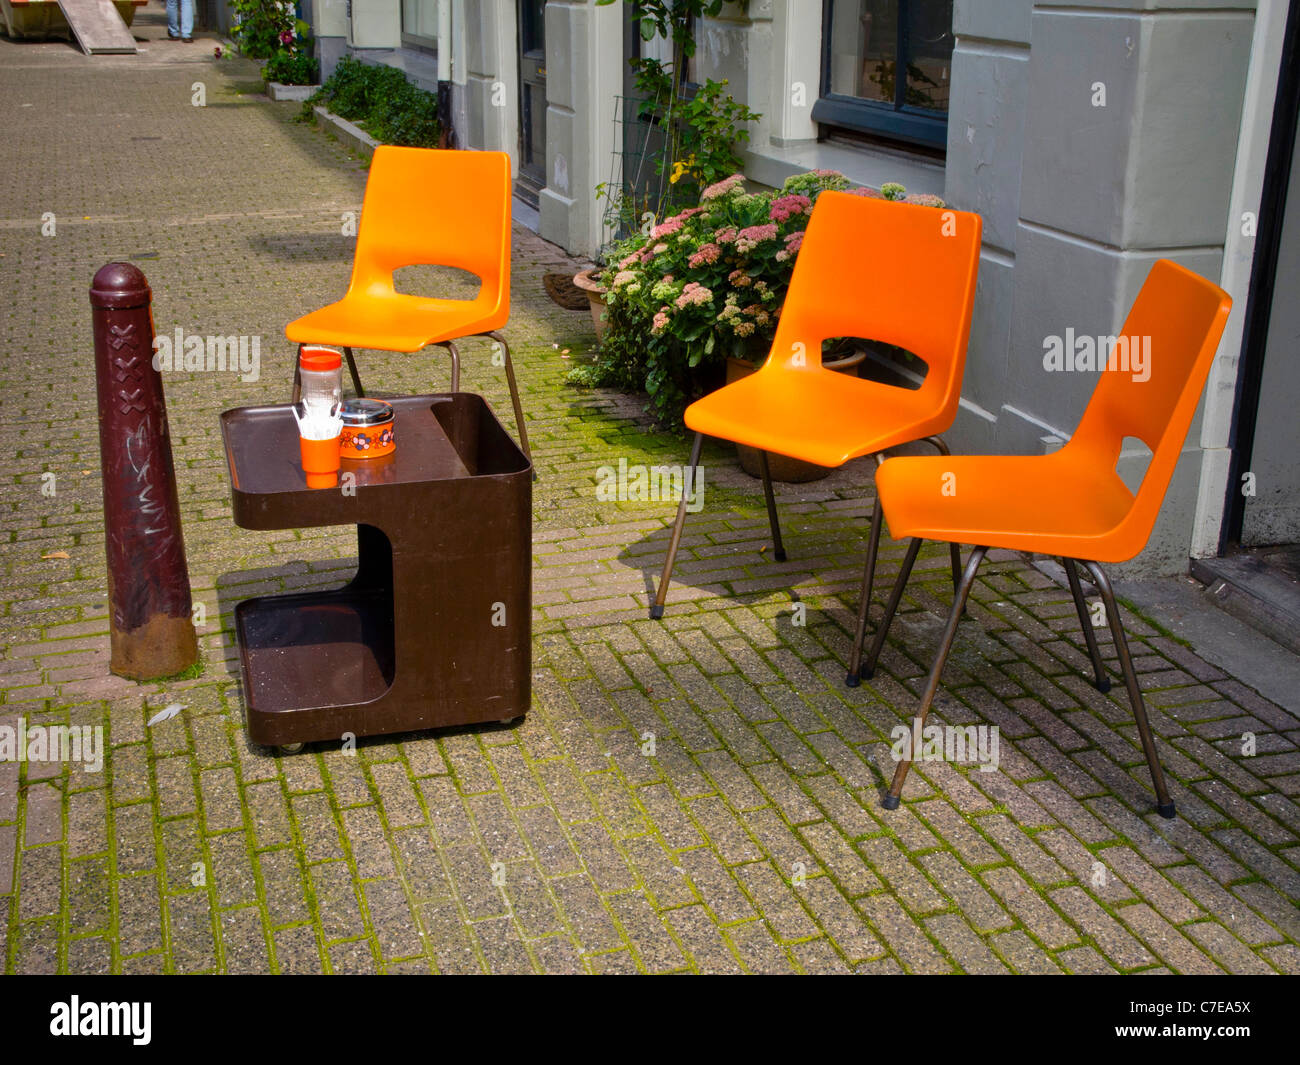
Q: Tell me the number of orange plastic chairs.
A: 3